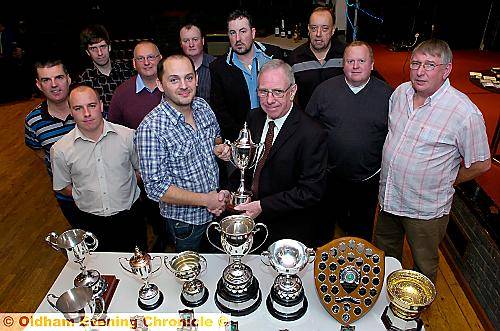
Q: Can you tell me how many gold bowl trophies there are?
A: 1